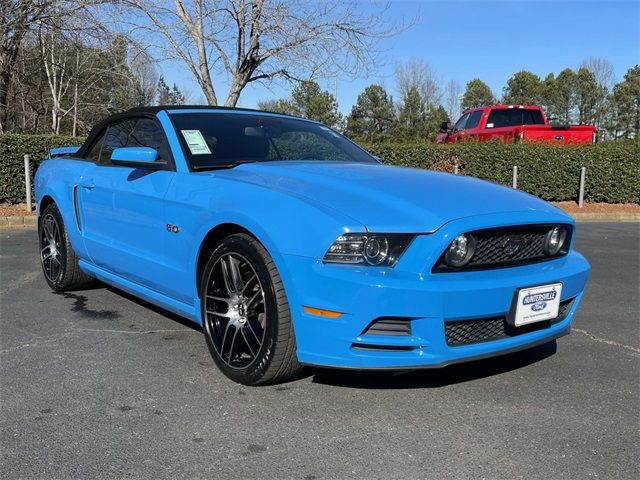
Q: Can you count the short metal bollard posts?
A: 4